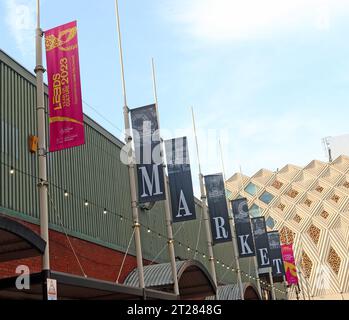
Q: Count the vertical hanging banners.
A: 8